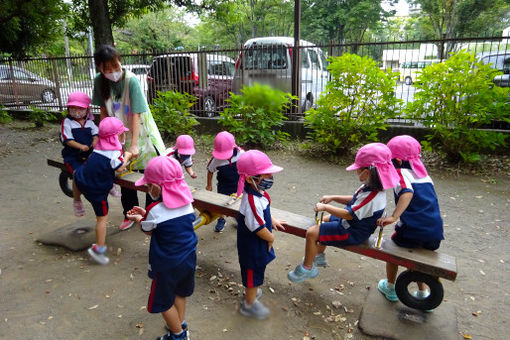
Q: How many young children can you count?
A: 8